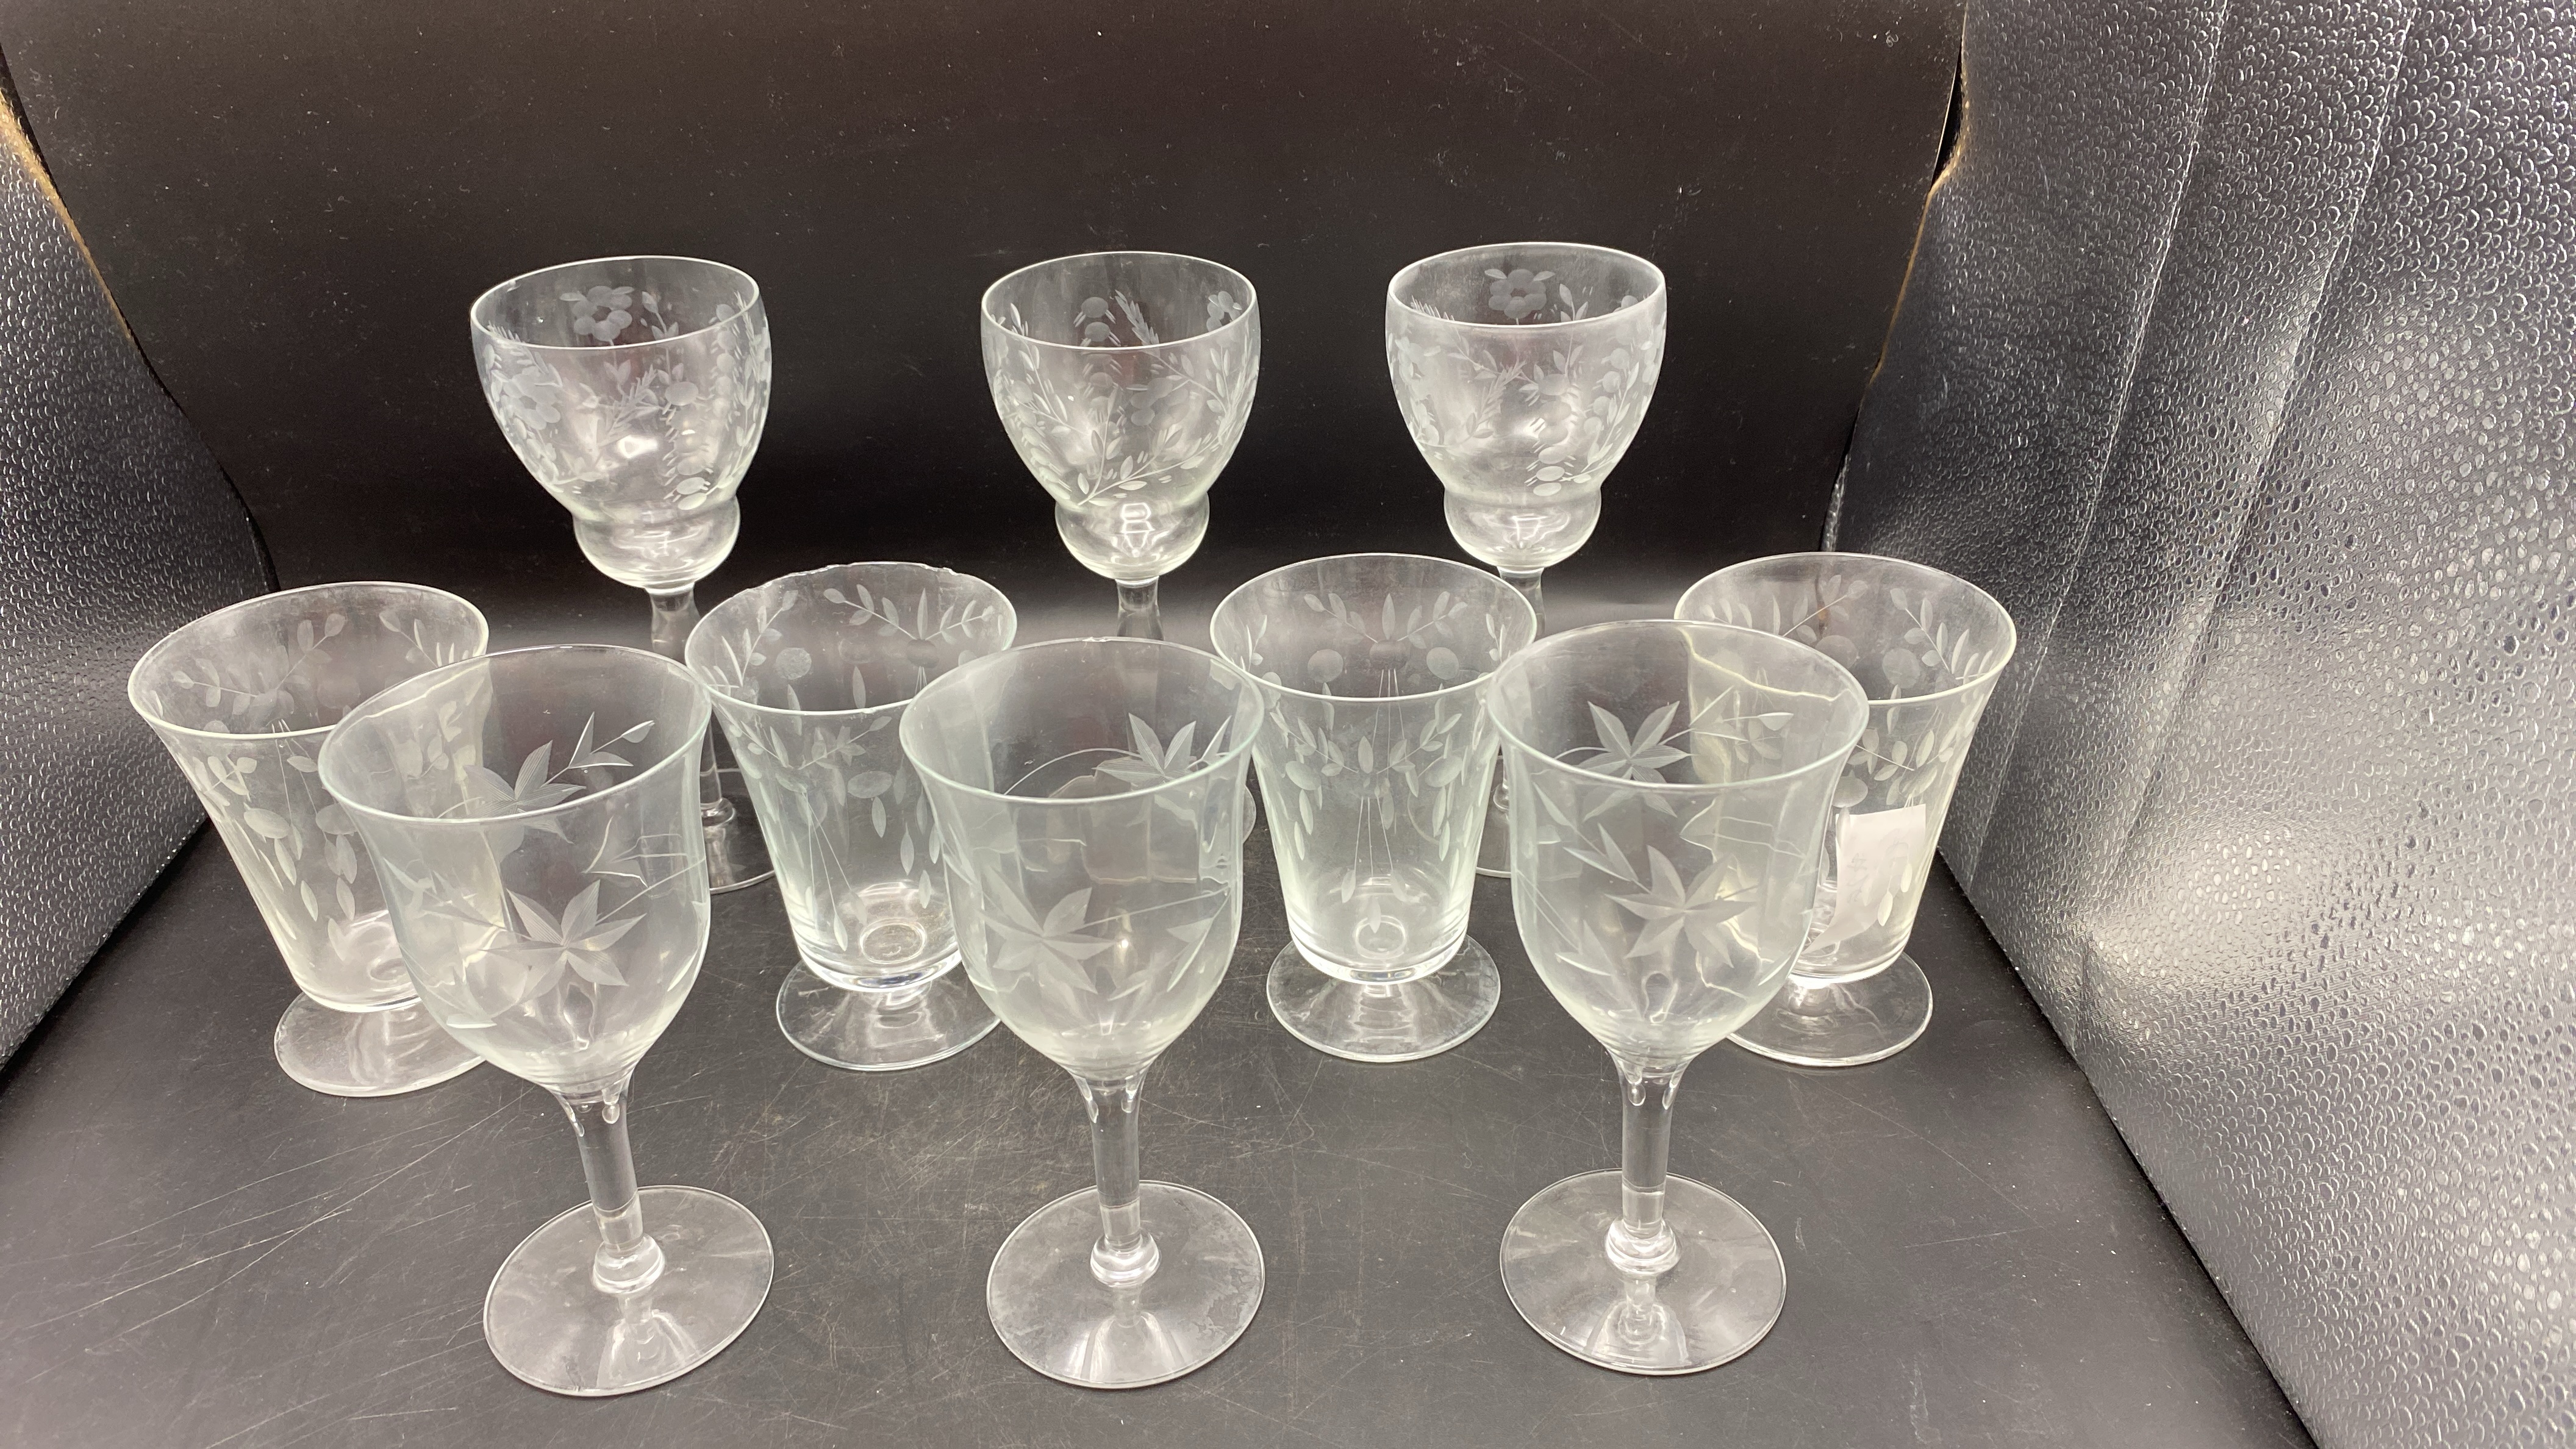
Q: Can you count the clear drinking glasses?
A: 10